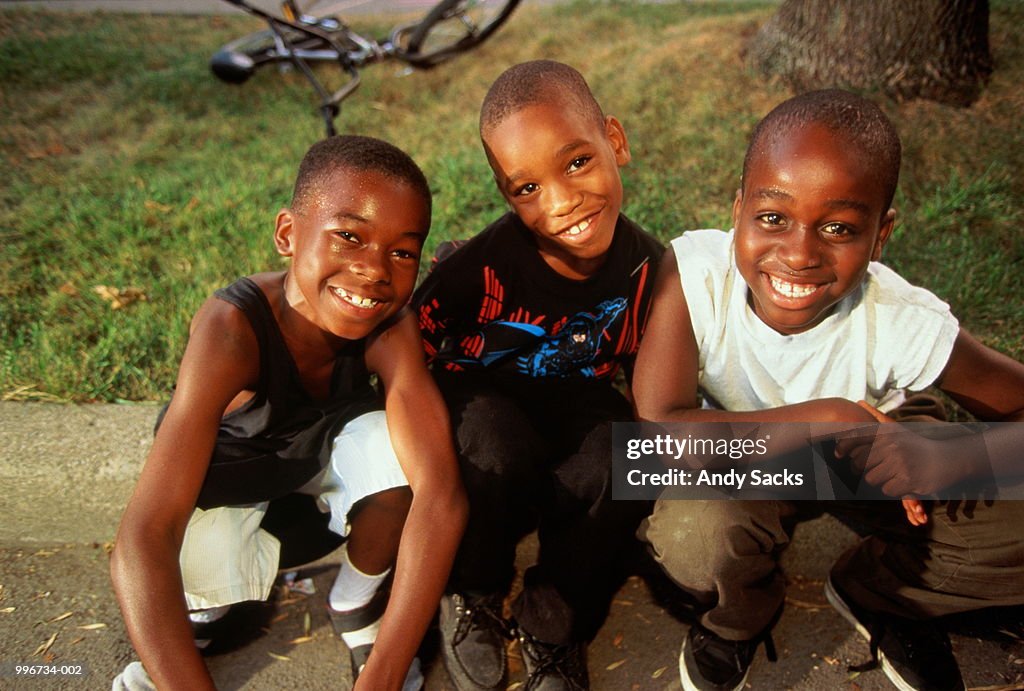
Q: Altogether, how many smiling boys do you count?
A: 3